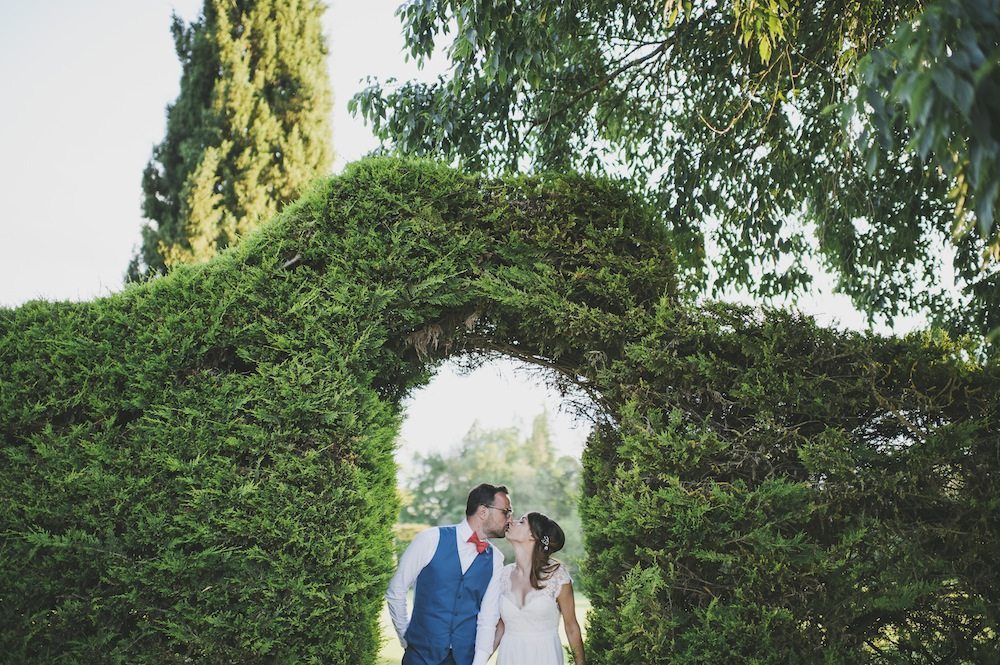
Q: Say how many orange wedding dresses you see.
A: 0